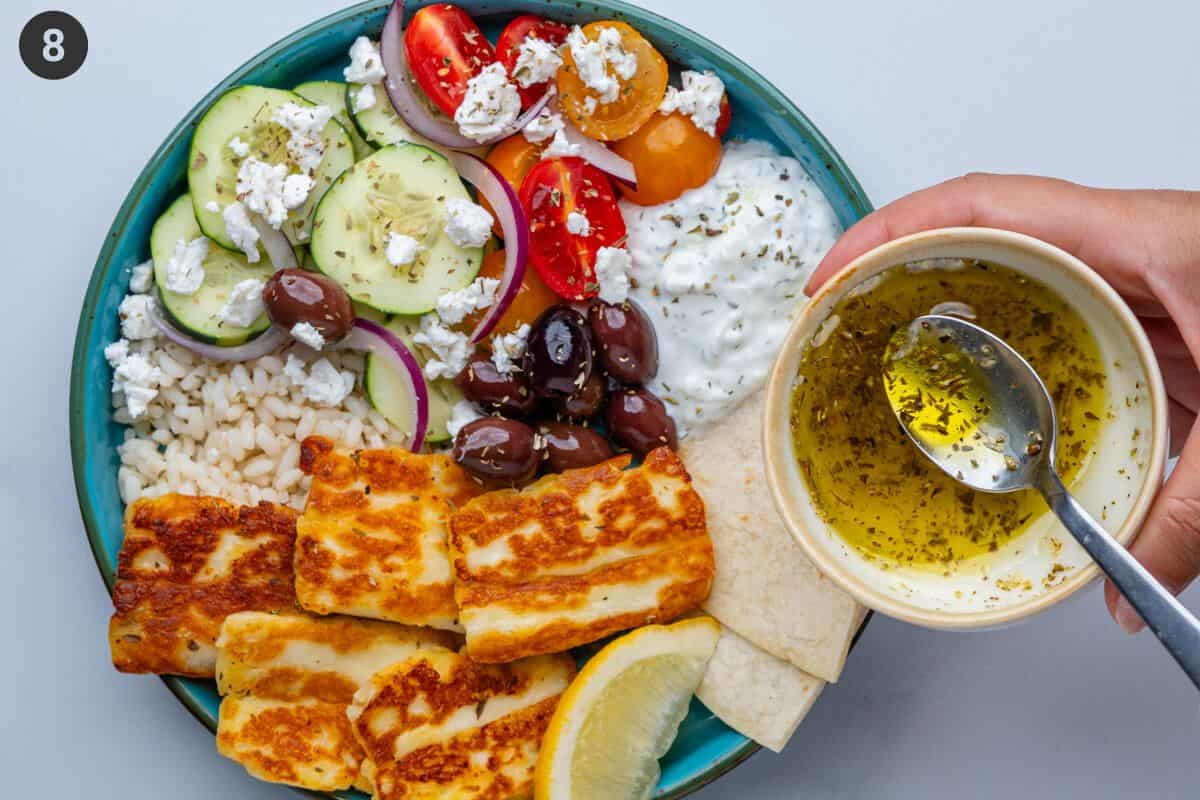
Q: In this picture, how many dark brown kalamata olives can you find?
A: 8